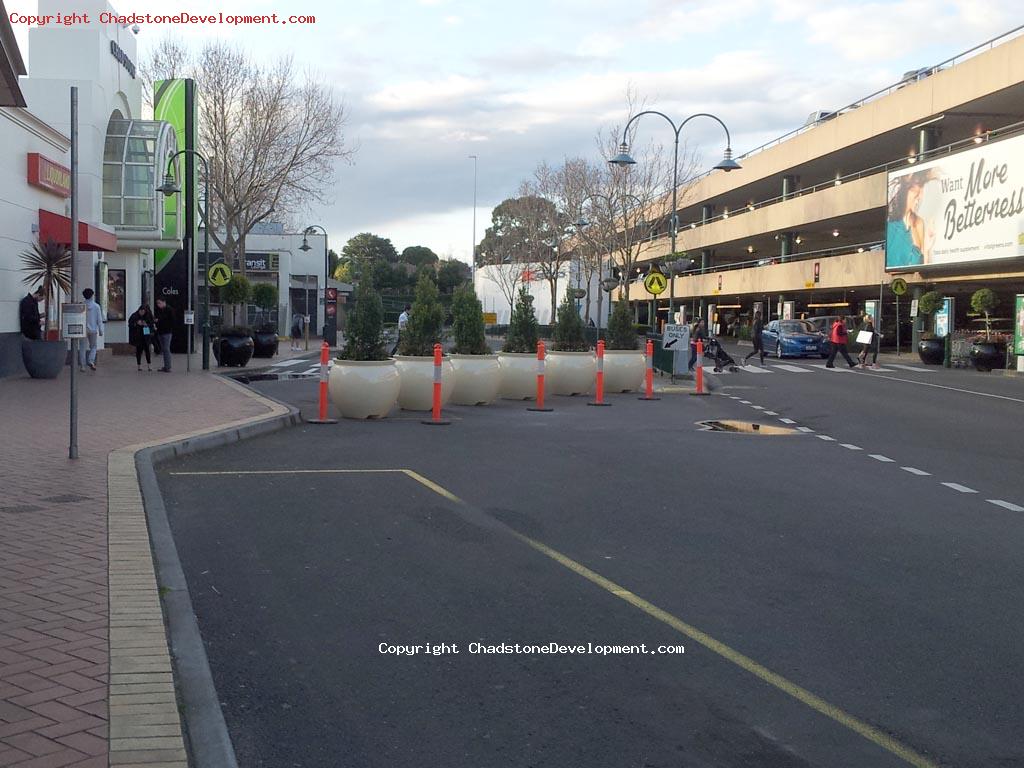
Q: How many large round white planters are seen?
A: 6